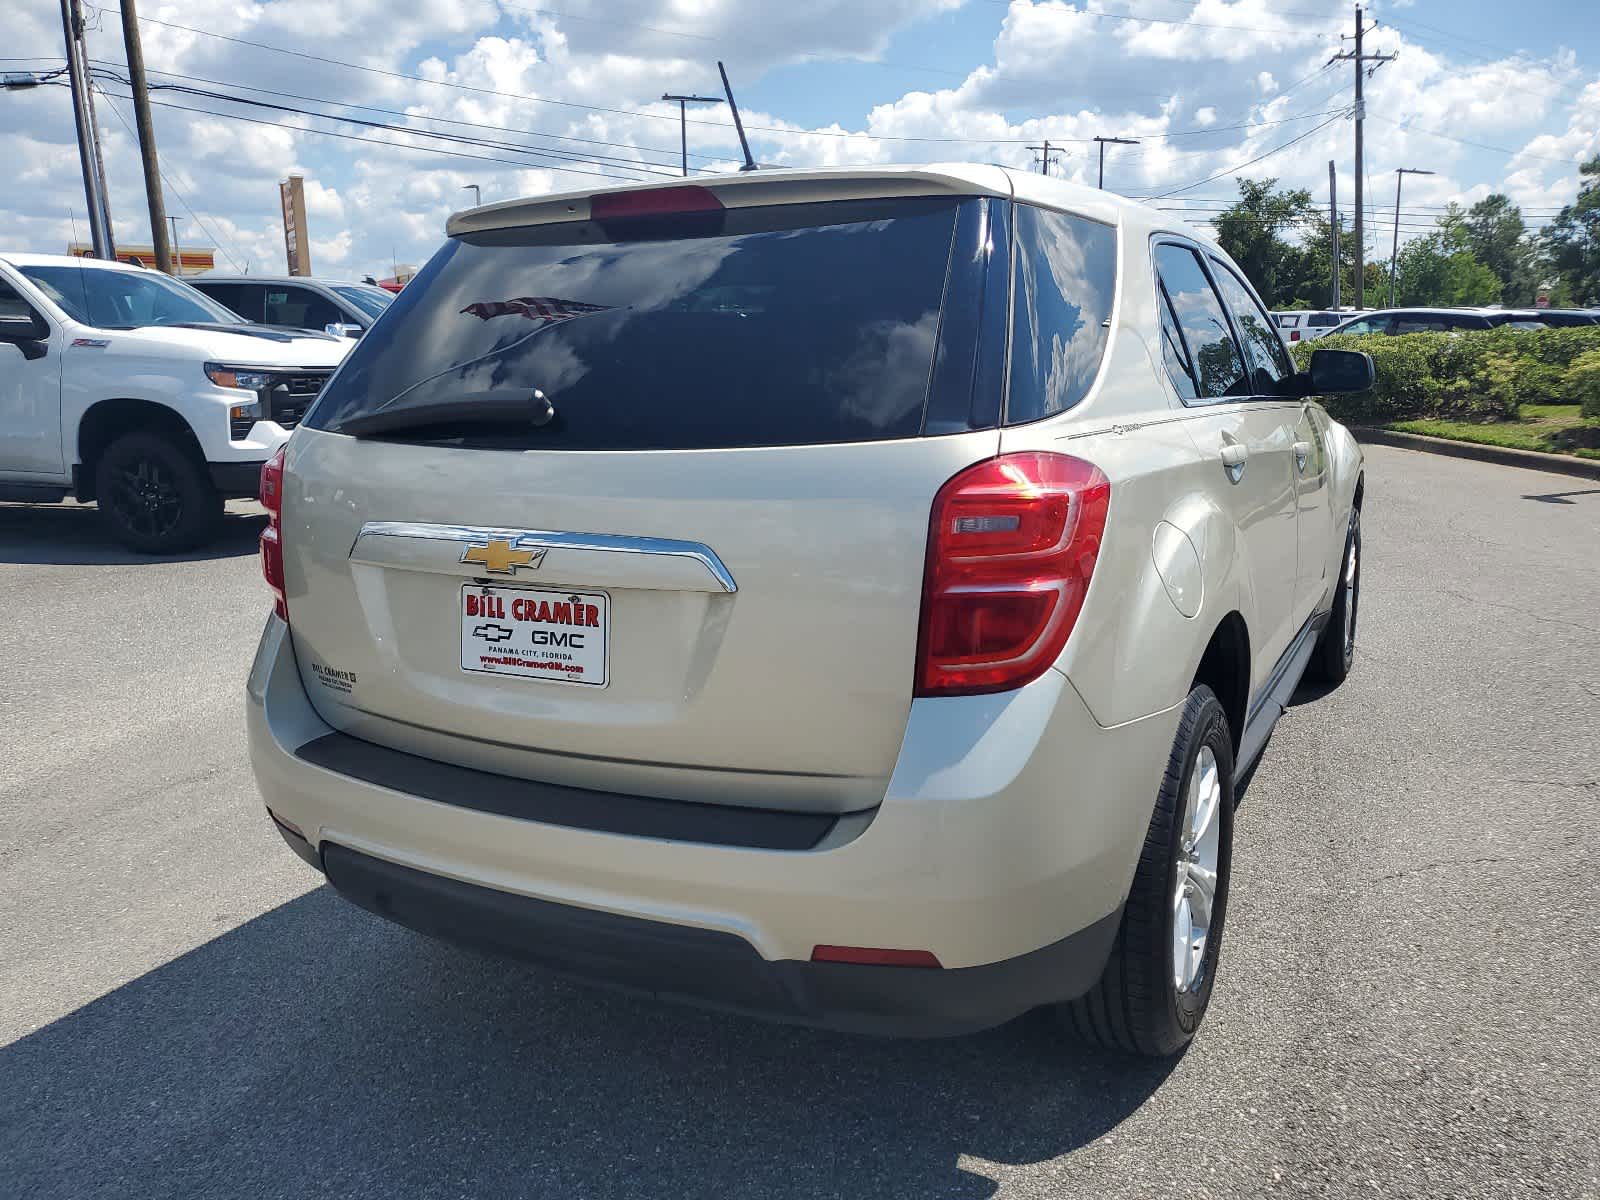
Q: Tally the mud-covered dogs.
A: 0